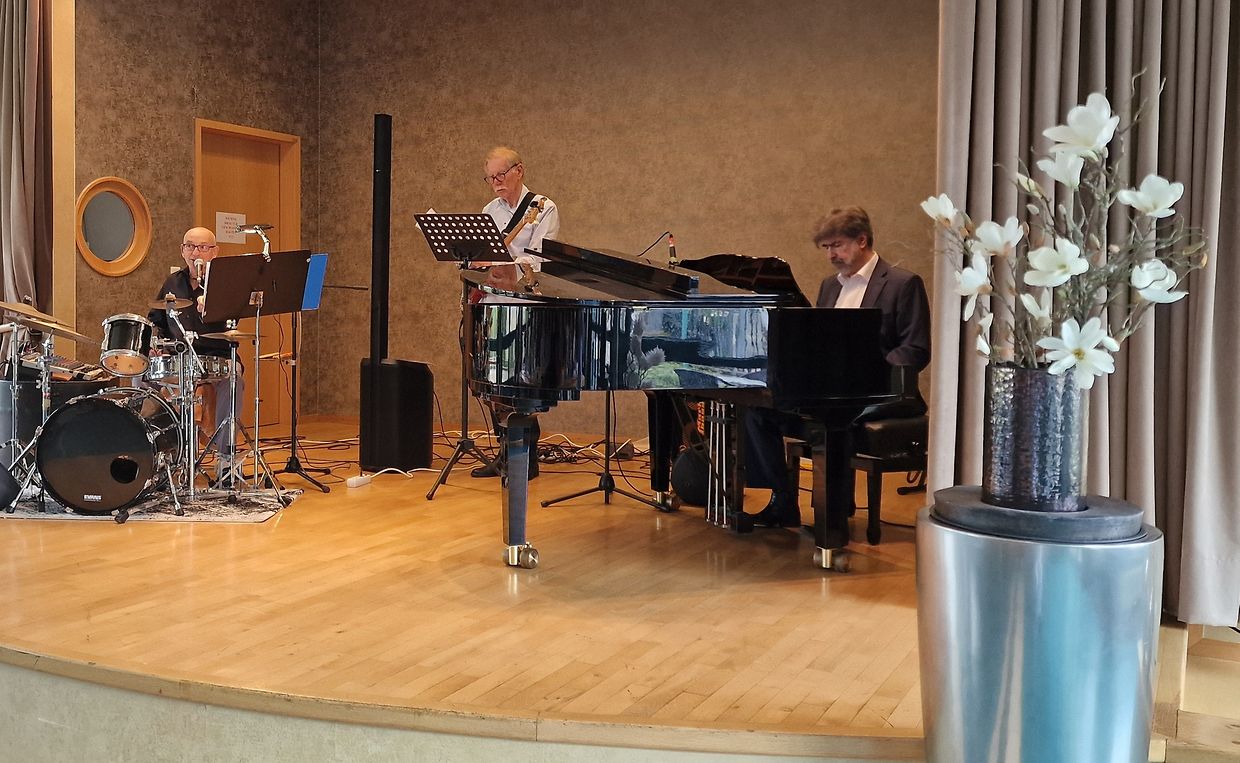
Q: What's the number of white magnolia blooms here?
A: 11